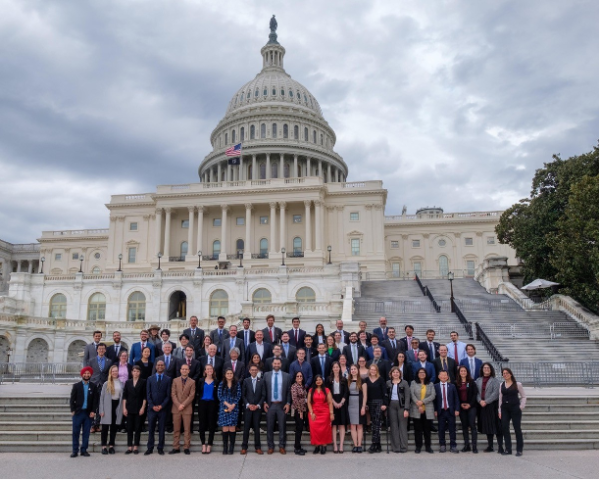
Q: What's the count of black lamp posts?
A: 9